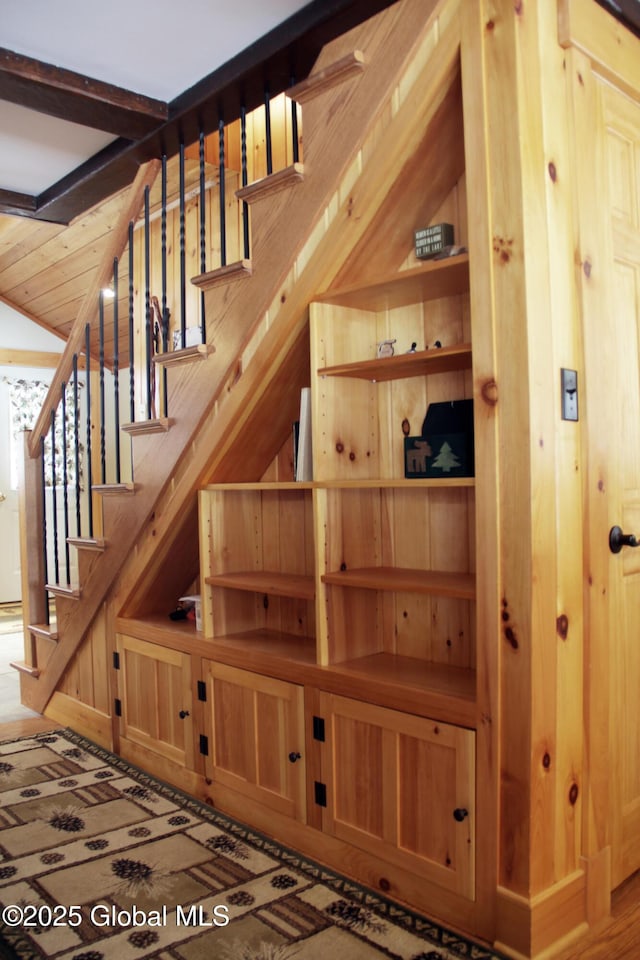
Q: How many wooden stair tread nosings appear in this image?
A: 10